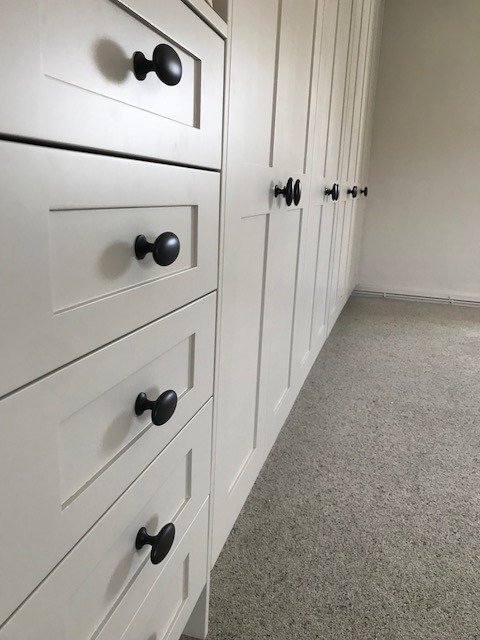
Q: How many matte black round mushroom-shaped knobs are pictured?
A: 11